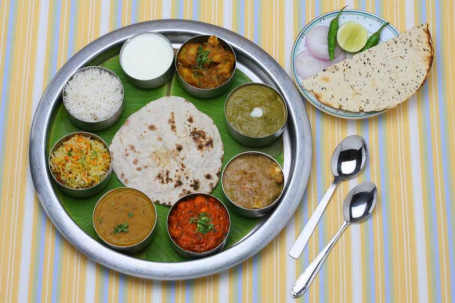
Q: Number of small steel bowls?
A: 8